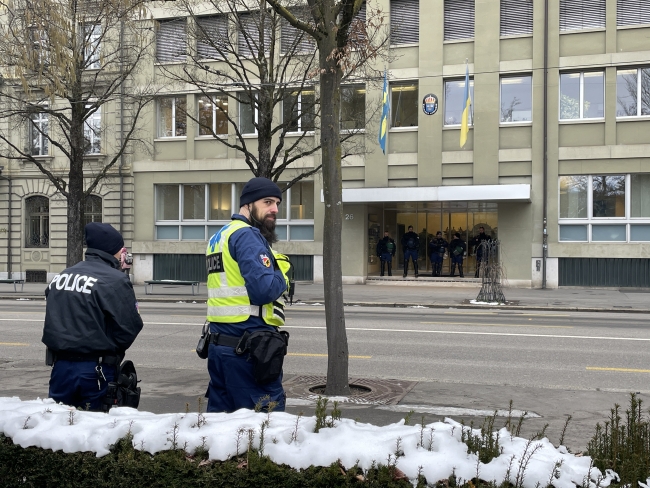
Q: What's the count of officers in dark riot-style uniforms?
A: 5